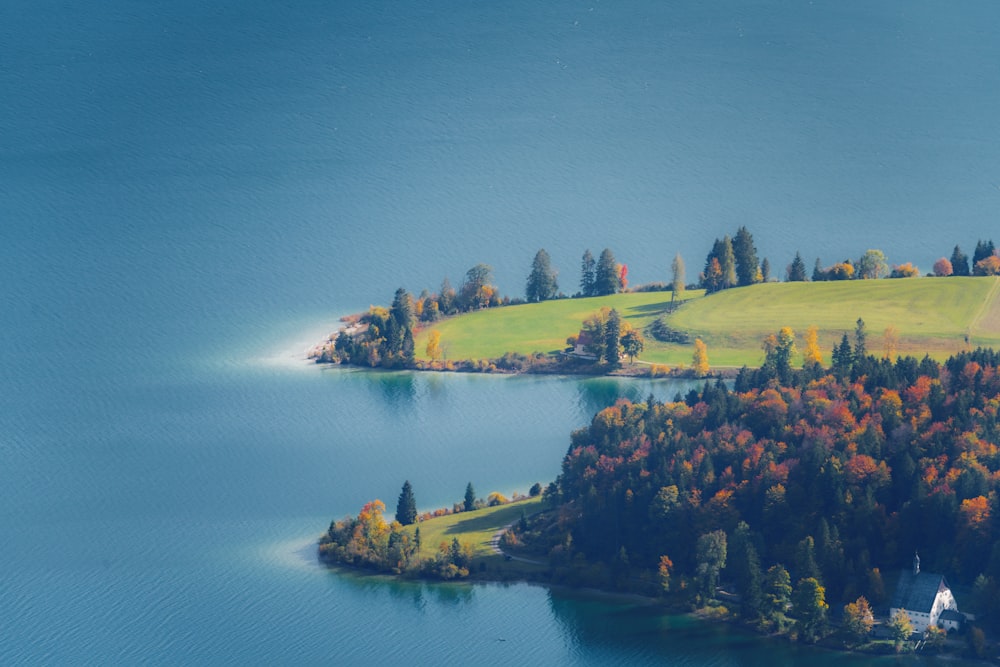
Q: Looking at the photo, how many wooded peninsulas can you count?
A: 2